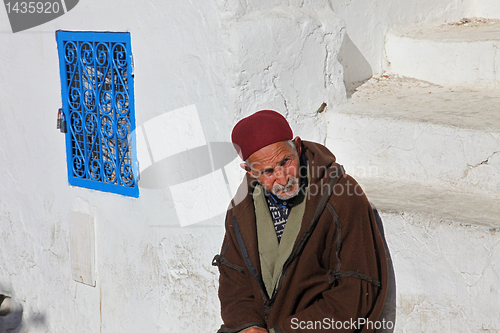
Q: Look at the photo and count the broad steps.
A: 3